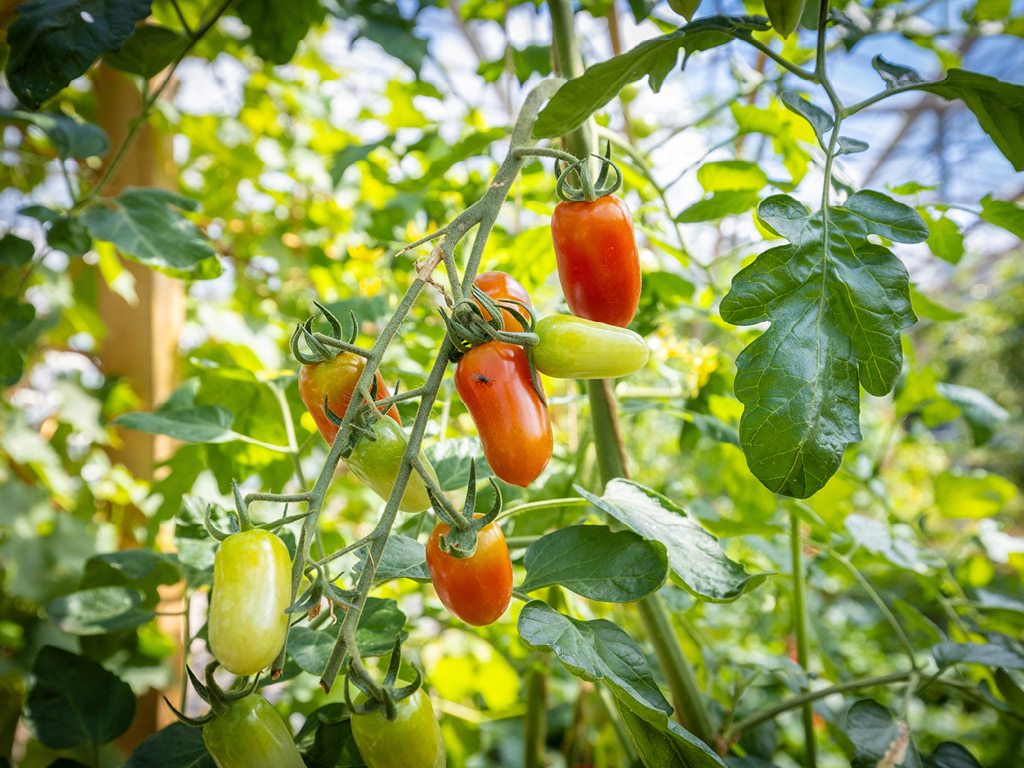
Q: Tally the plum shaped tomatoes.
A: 10